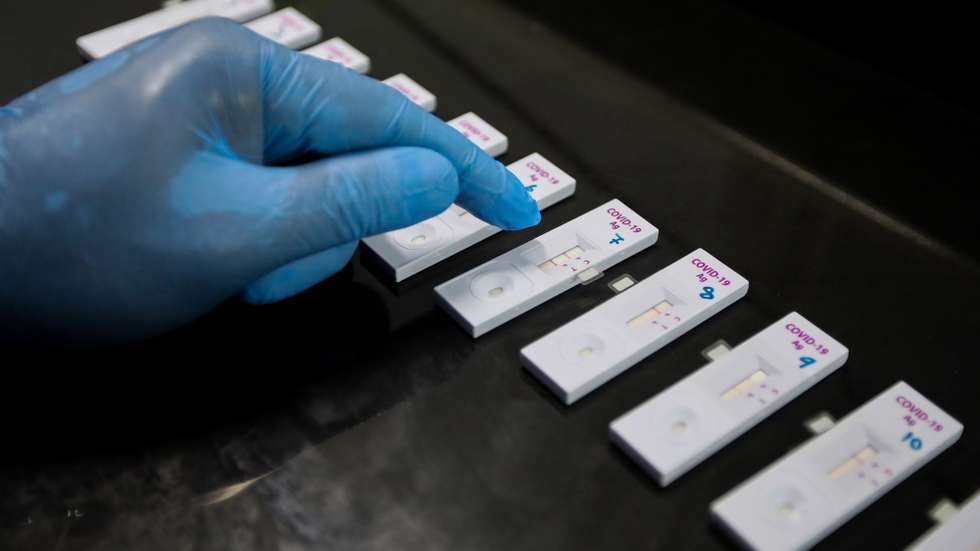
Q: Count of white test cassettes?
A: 11